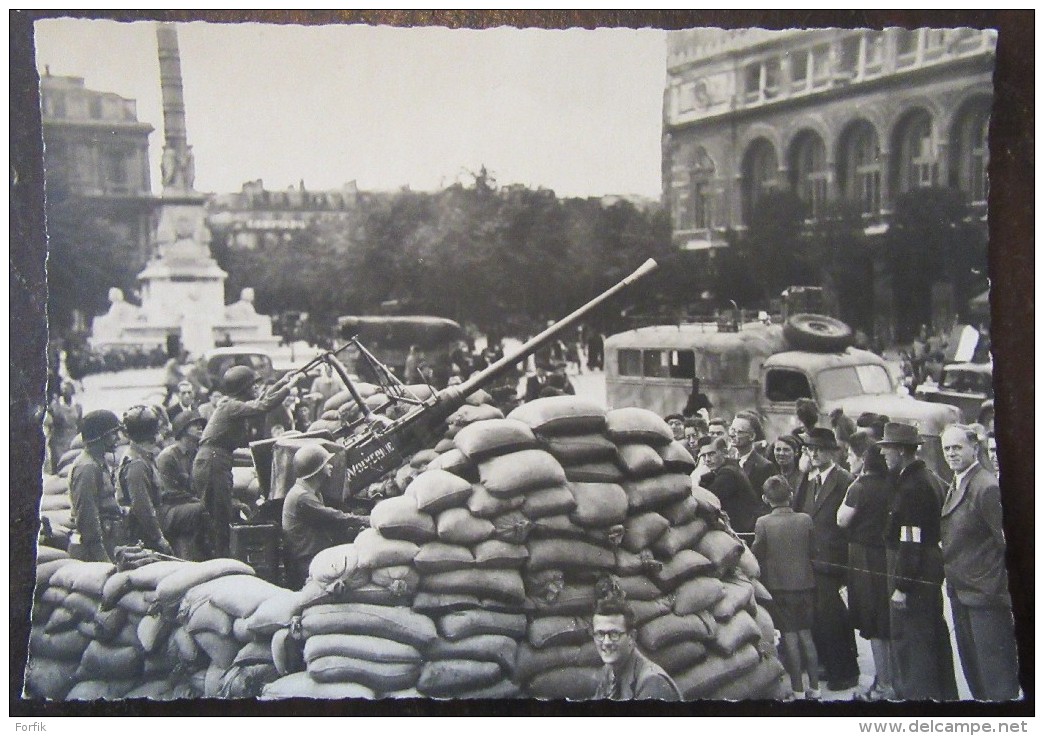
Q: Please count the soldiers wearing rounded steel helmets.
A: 5